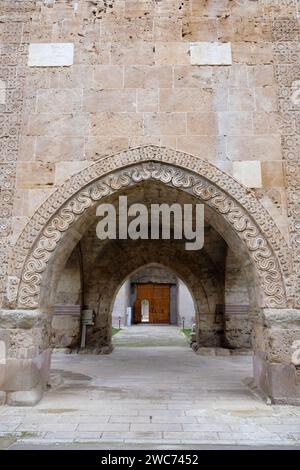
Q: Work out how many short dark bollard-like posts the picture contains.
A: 2